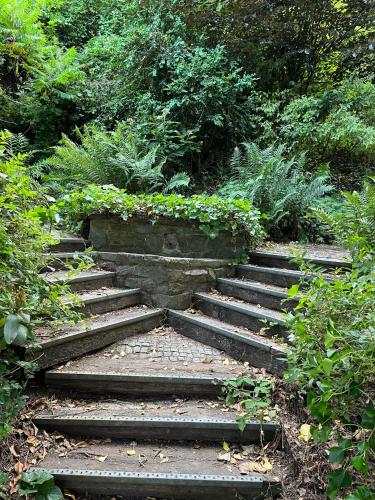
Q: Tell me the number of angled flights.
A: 2